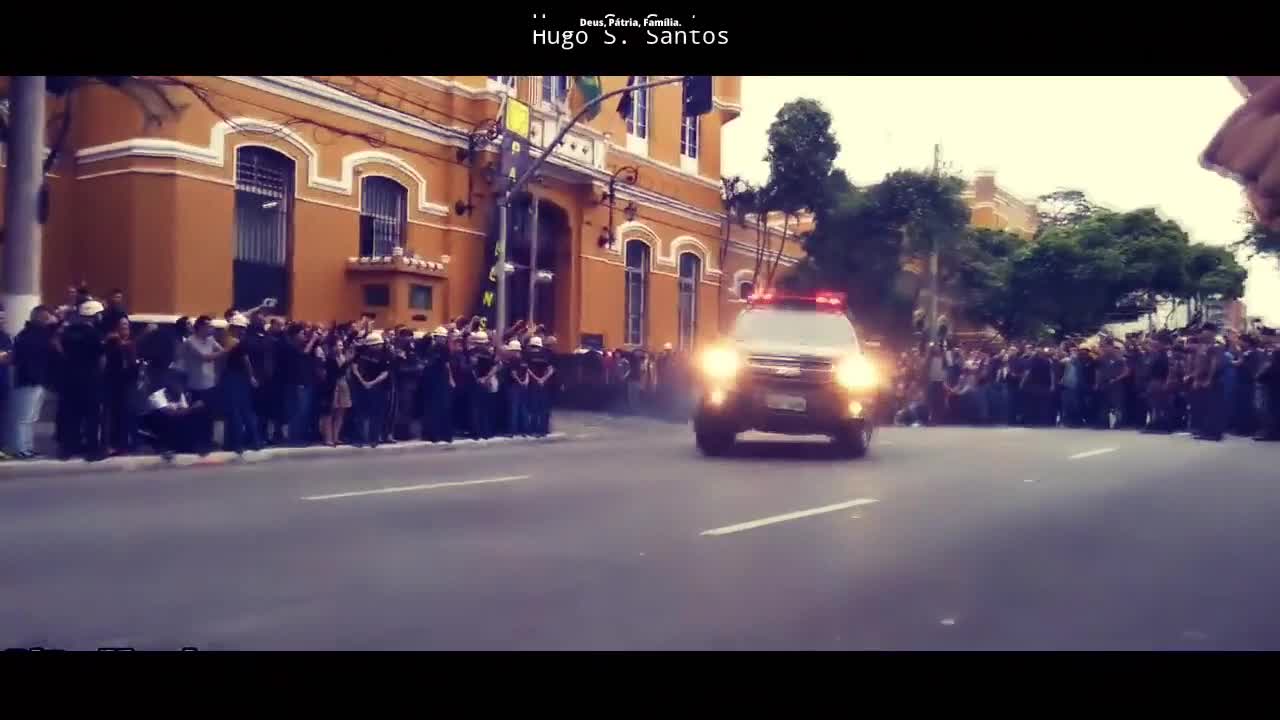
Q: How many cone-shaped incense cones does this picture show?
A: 0